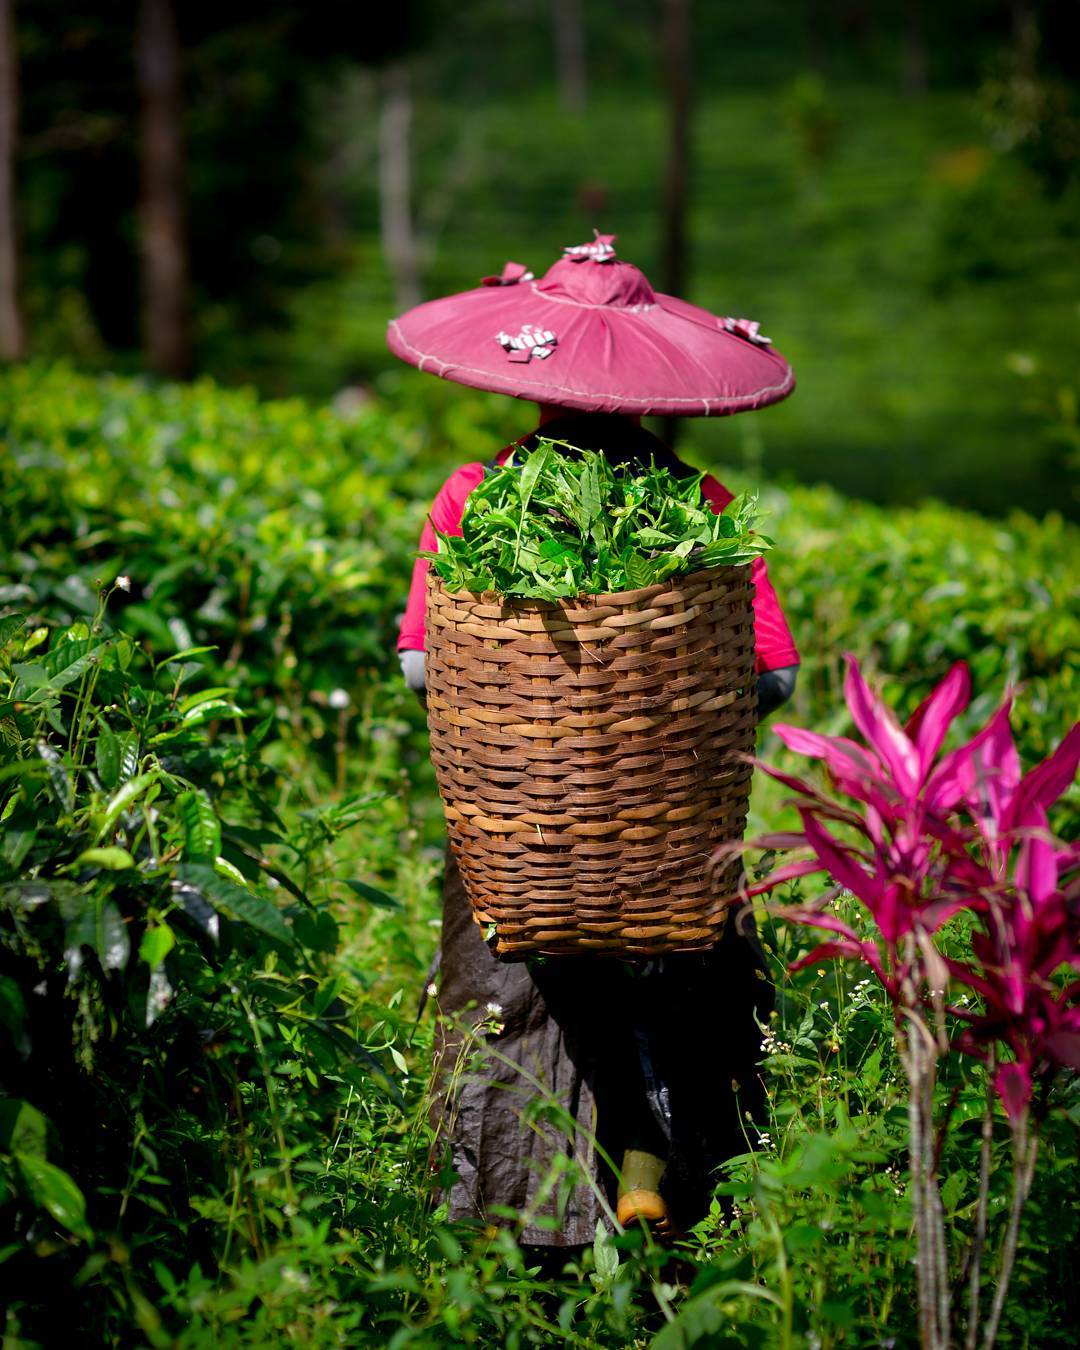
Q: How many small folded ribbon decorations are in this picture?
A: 4